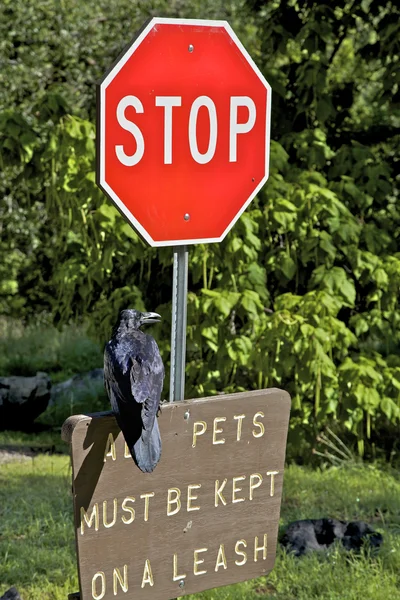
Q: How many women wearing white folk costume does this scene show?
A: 0